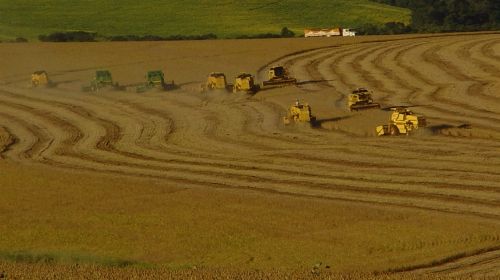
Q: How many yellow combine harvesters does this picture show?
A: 7